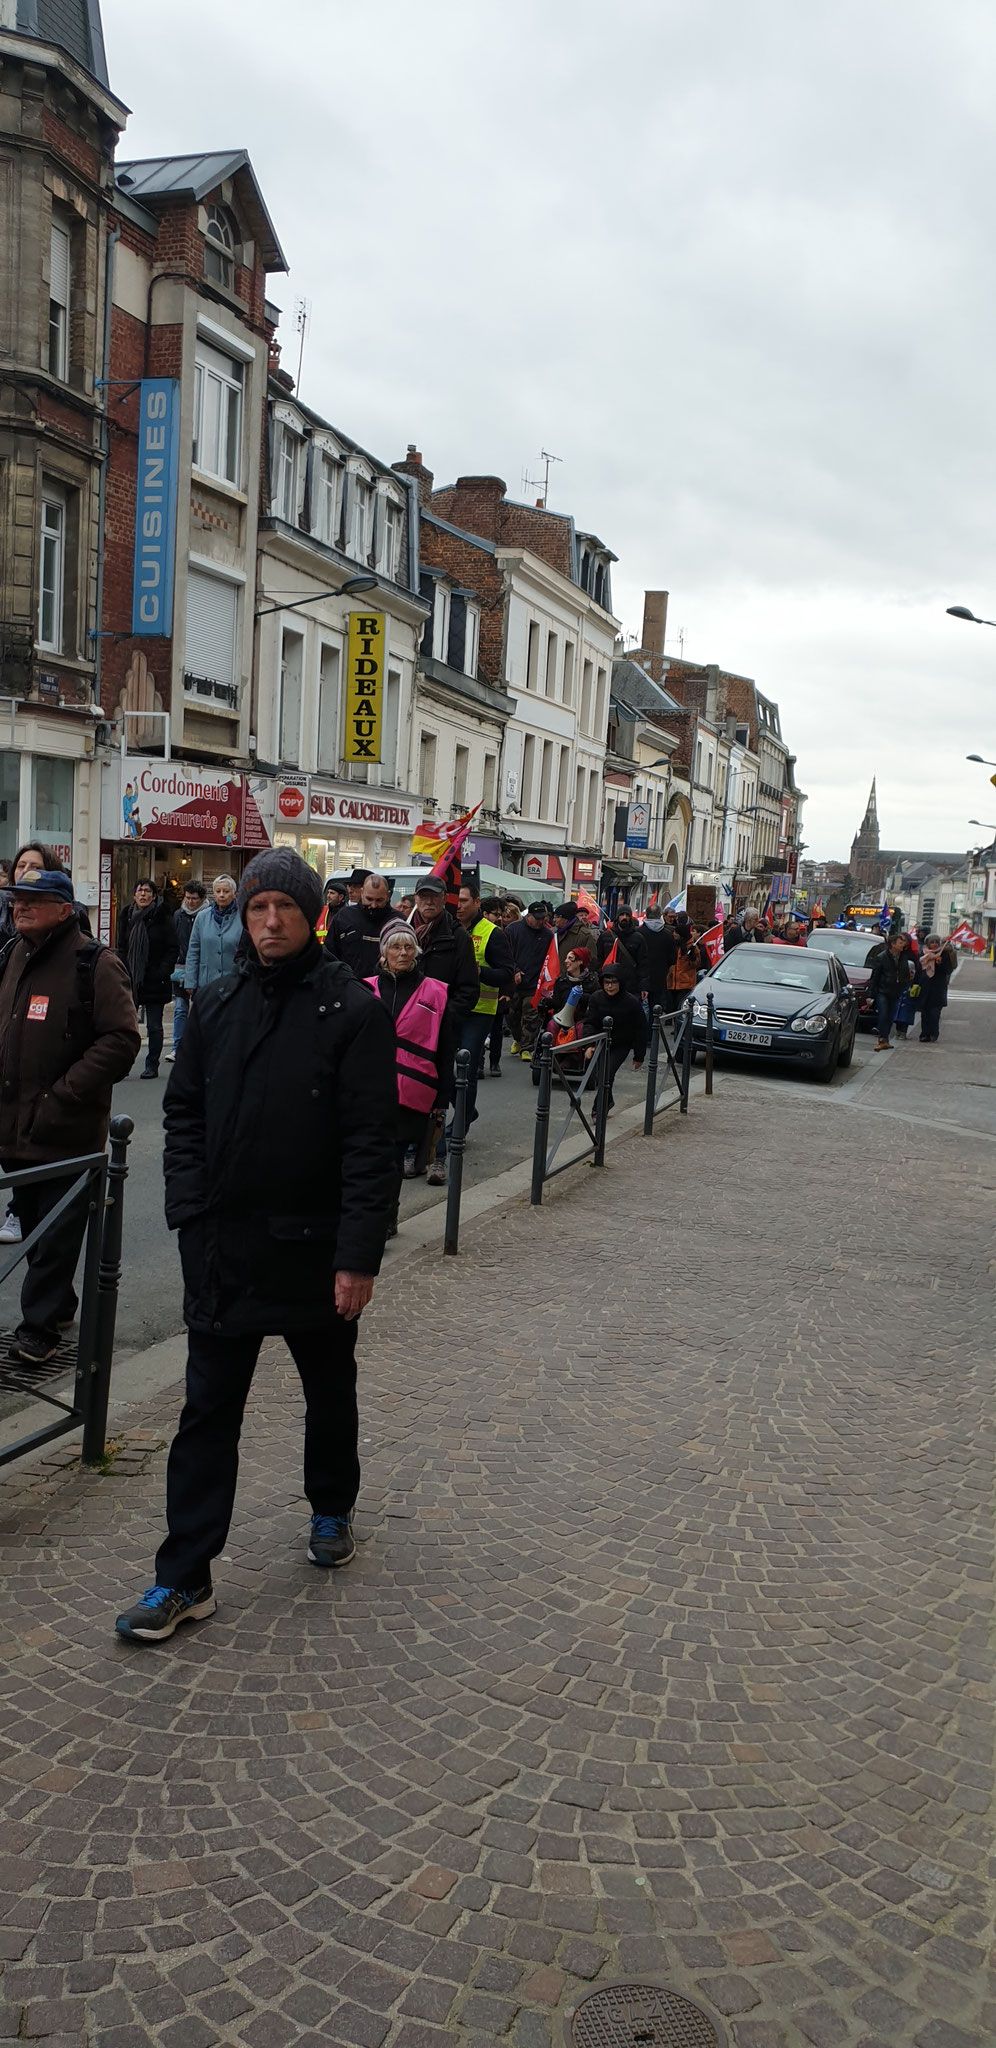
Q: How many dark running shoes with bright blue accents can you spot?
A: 2